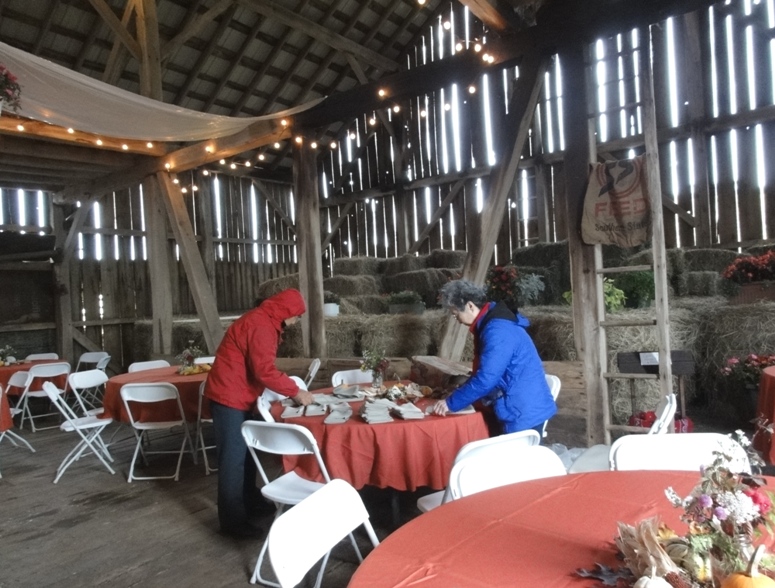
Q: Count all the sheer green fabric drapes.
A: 0